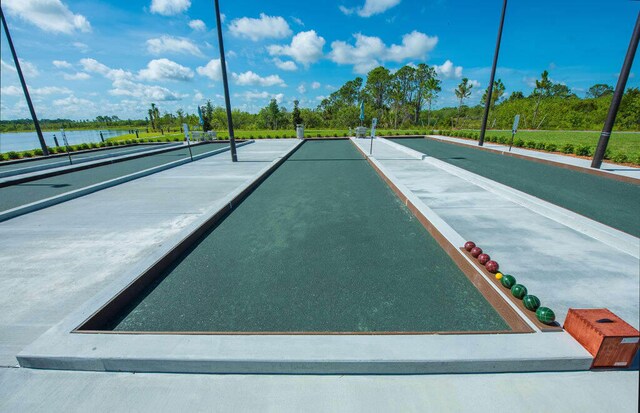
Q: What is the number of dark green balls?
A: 4